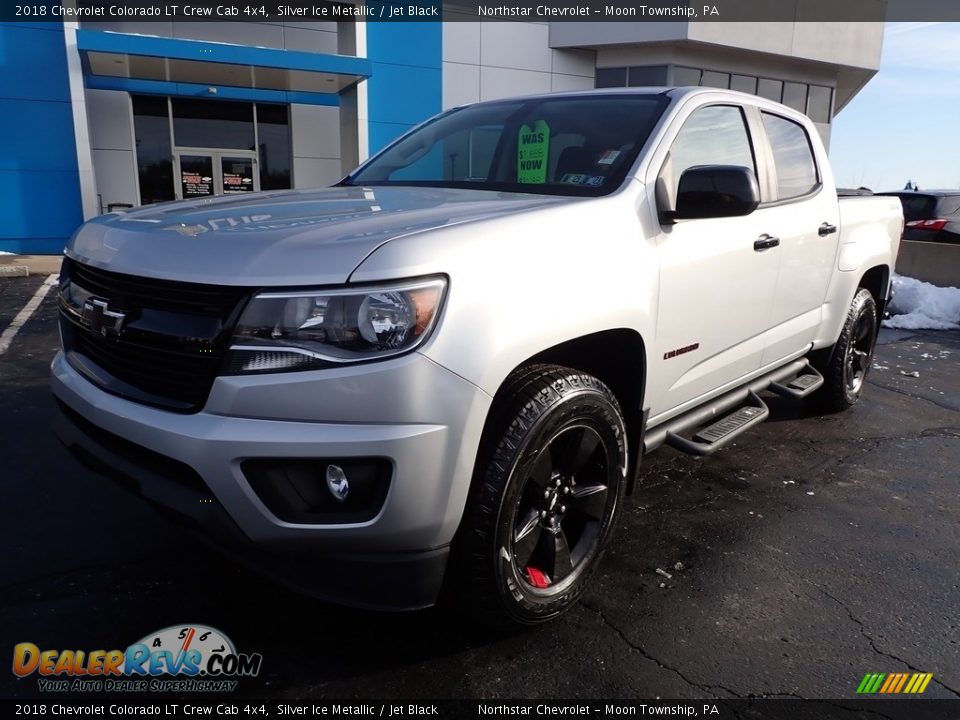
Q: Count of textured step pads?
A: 2